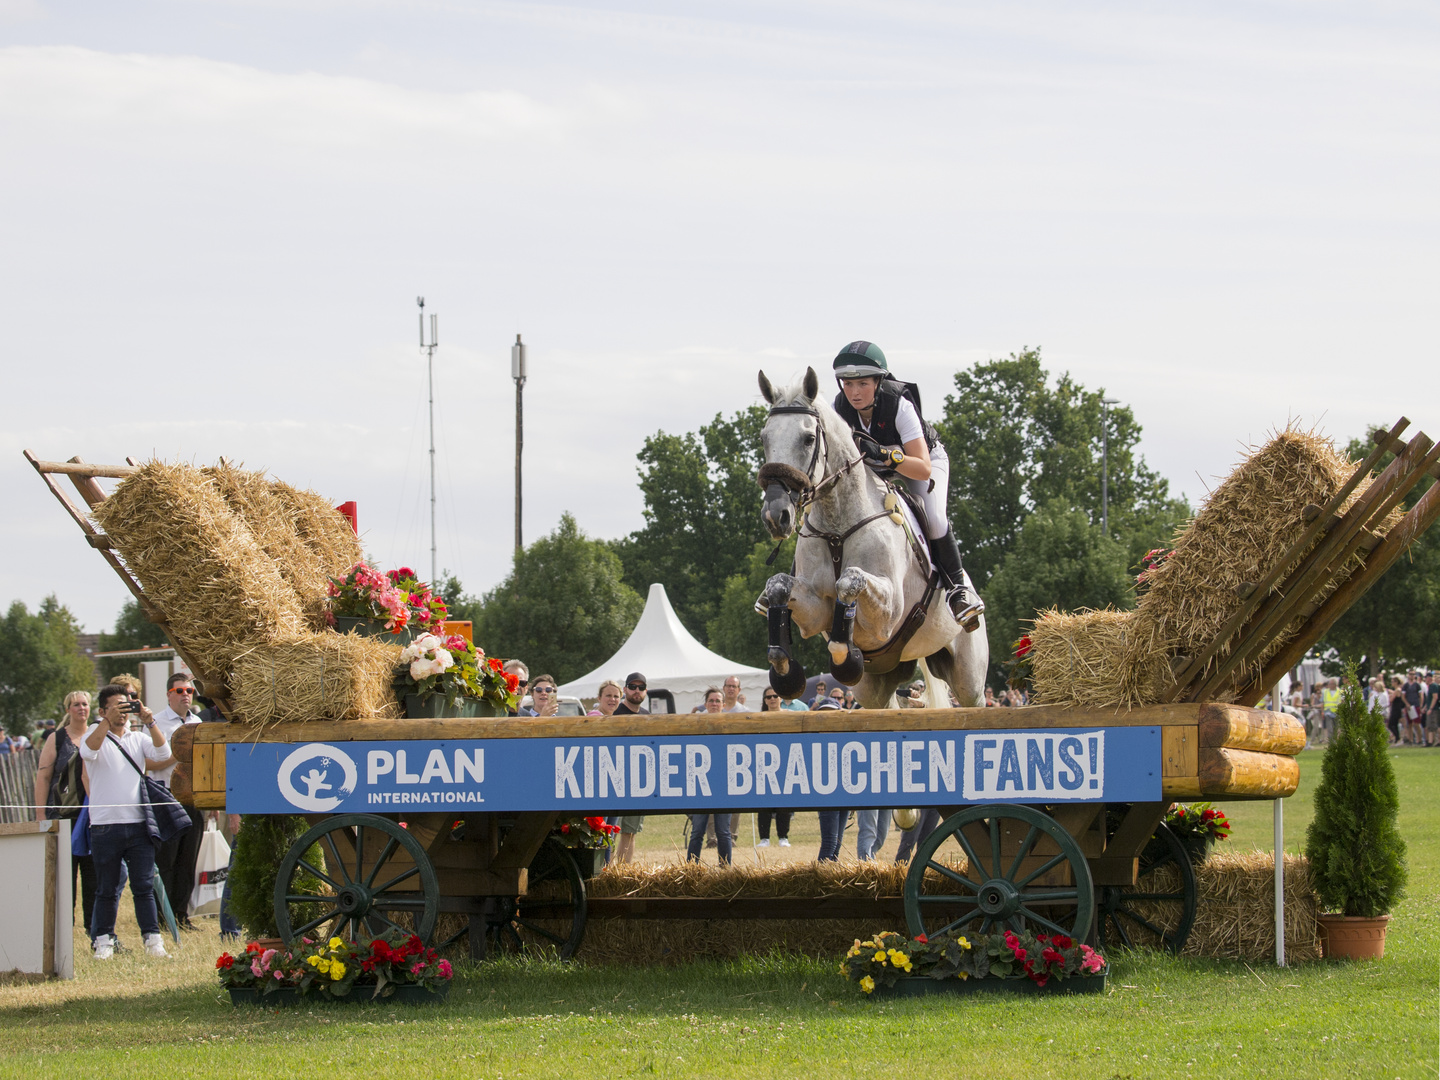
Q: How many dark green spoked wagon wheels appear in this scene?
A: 4